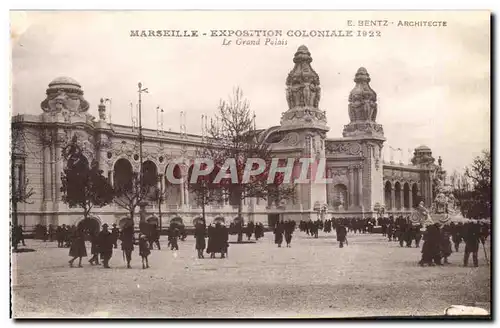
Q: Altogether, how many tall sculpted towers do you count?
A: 2